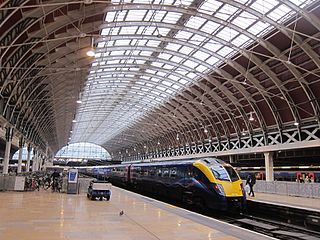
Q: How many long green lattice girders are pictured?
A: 0